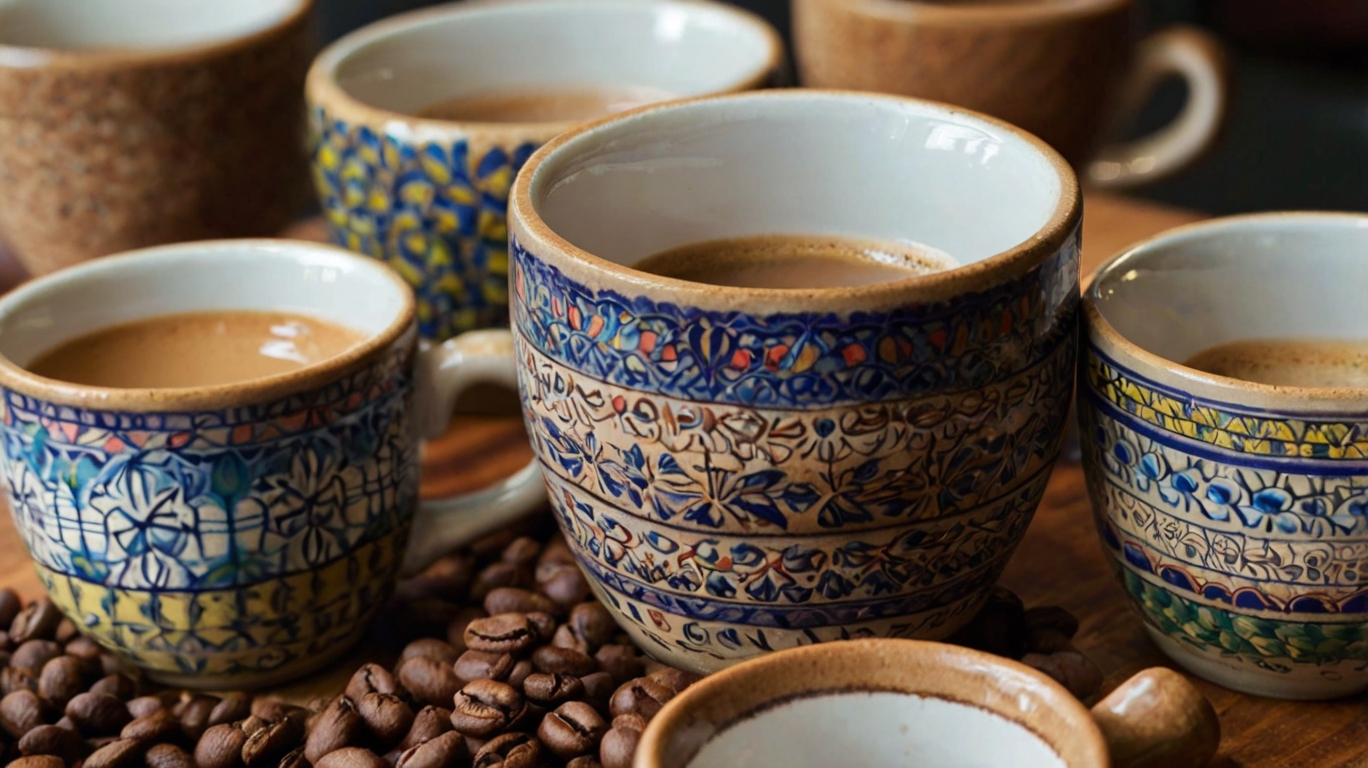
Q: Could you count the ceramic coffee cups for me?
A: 7